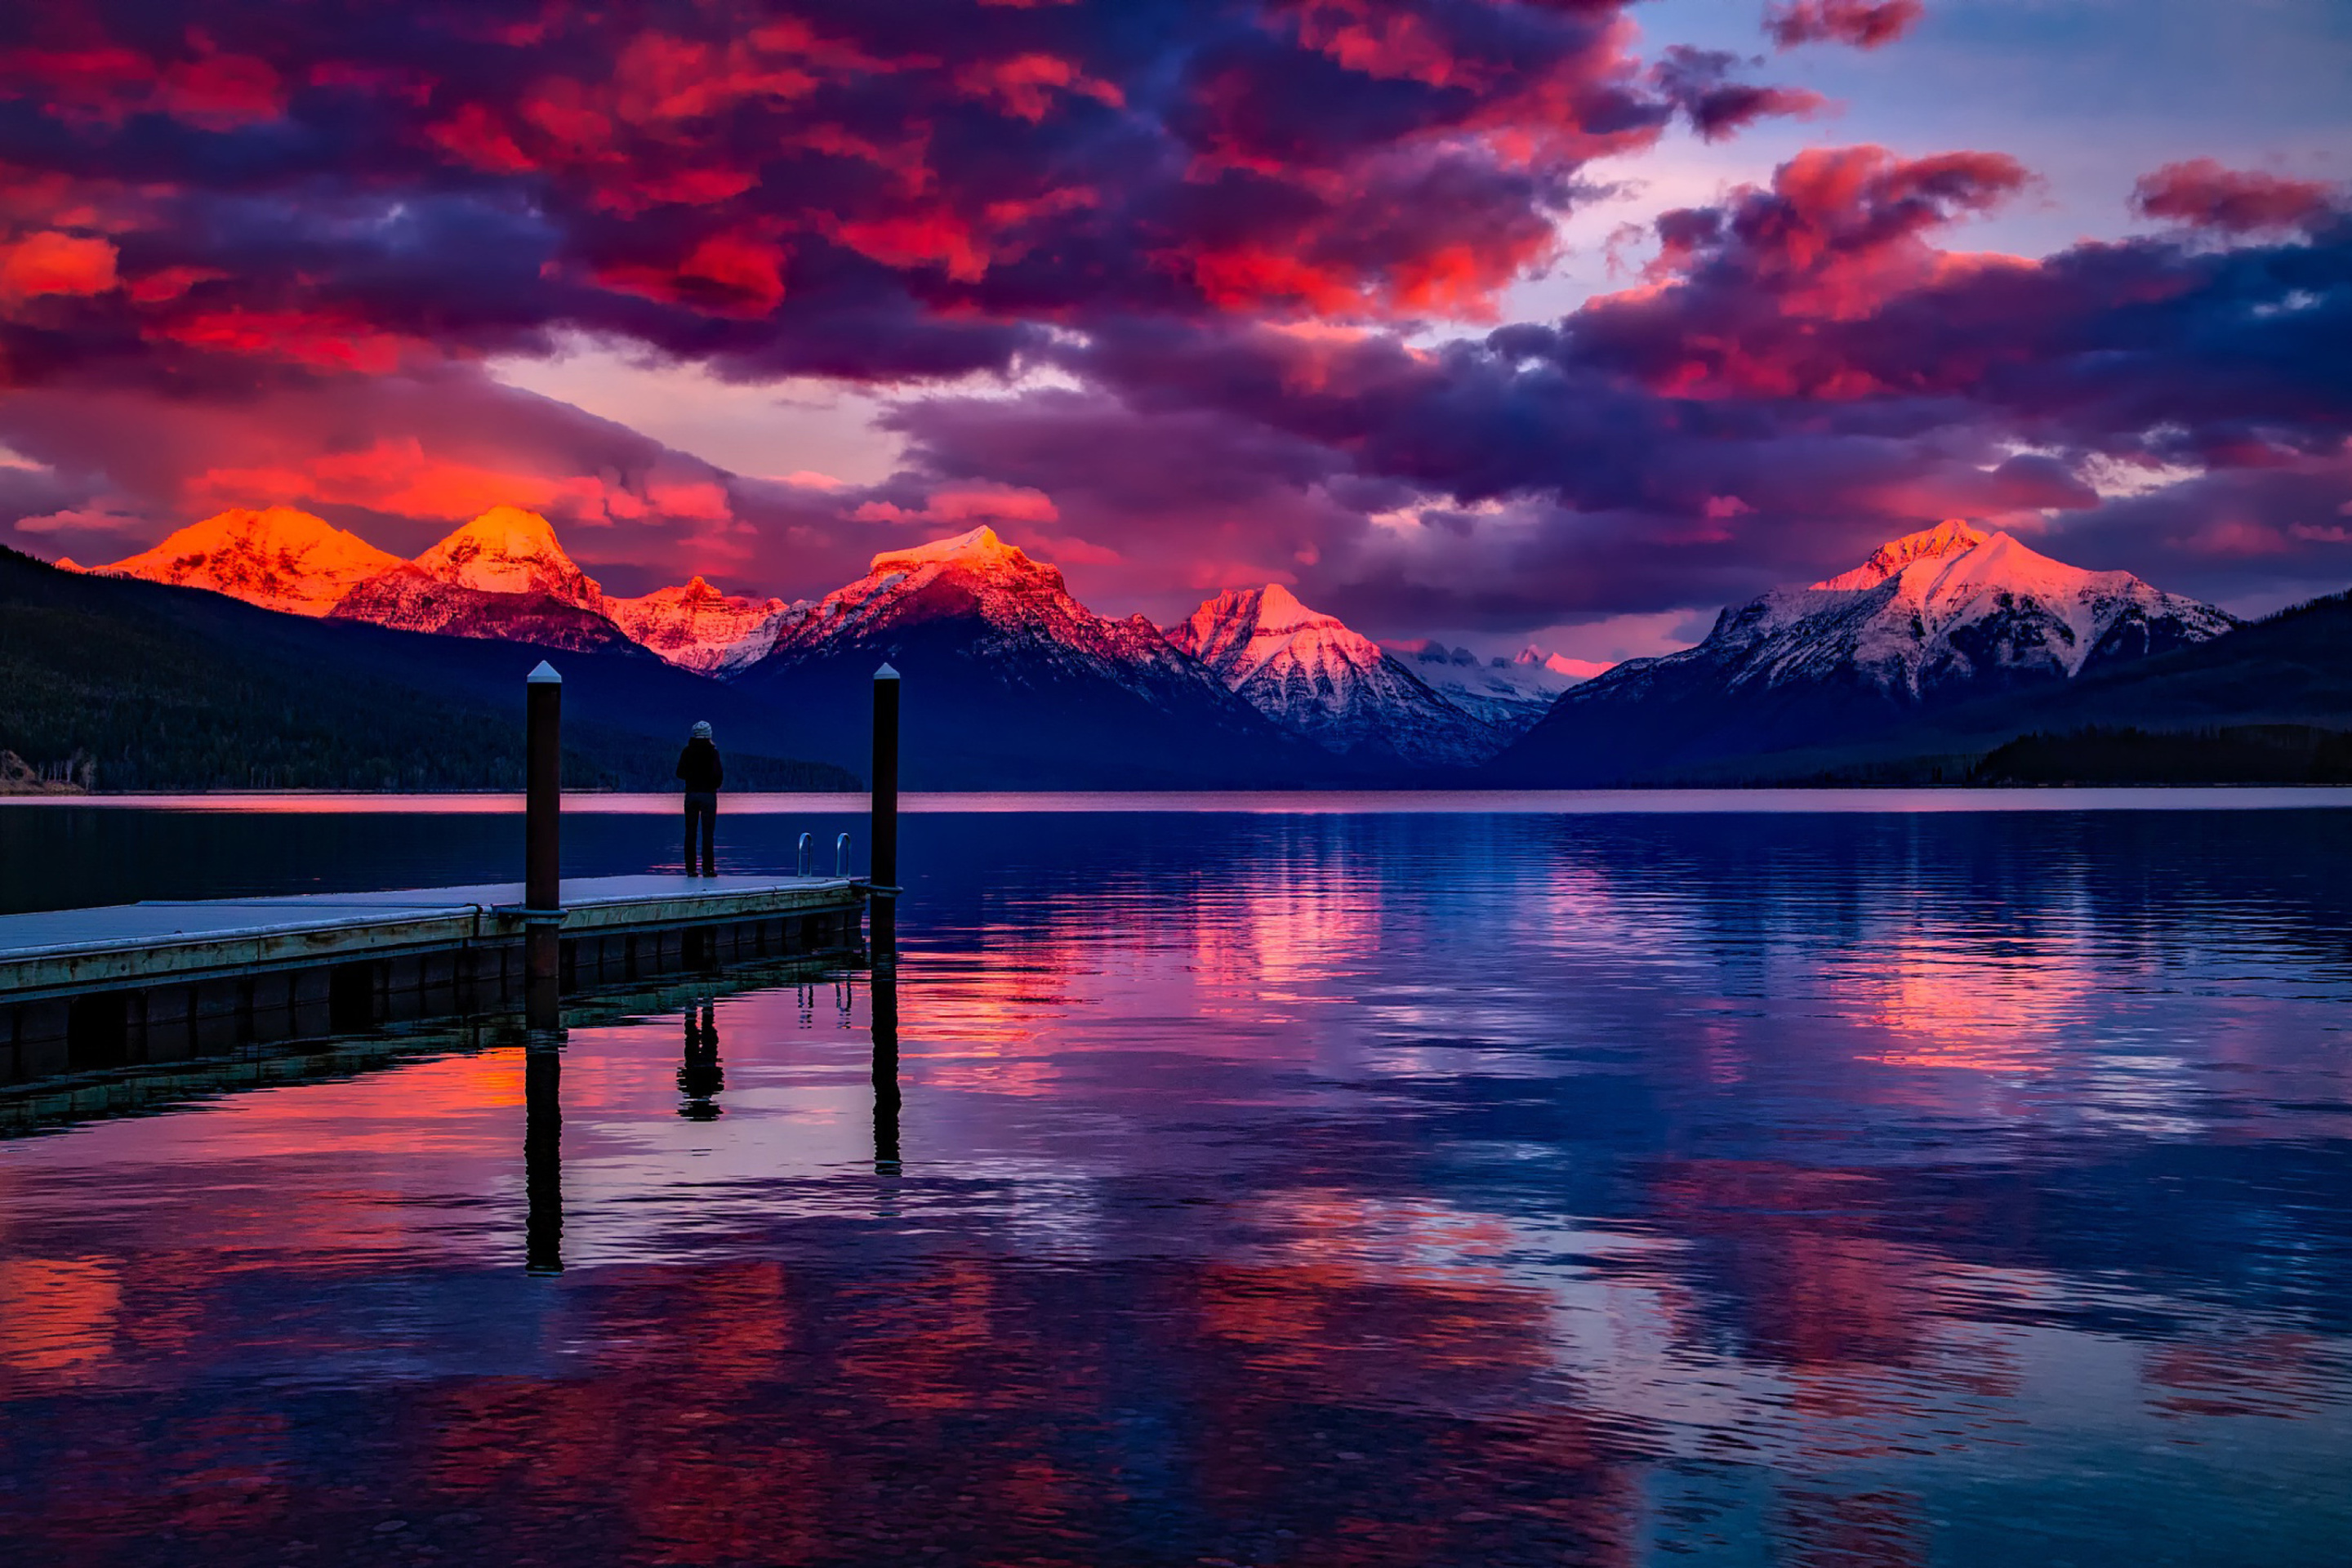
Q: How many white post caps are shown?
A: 2